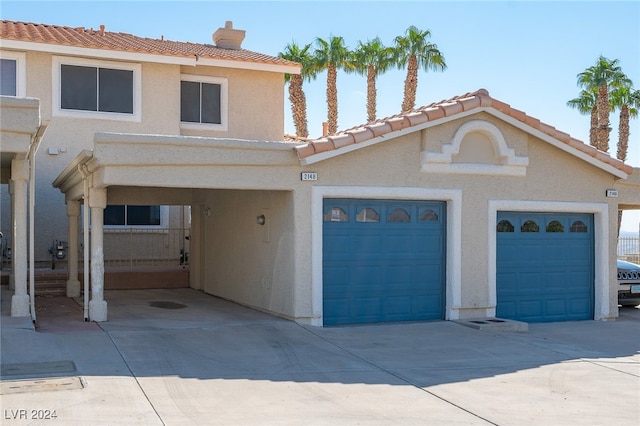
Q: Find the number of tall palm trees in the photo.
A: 7